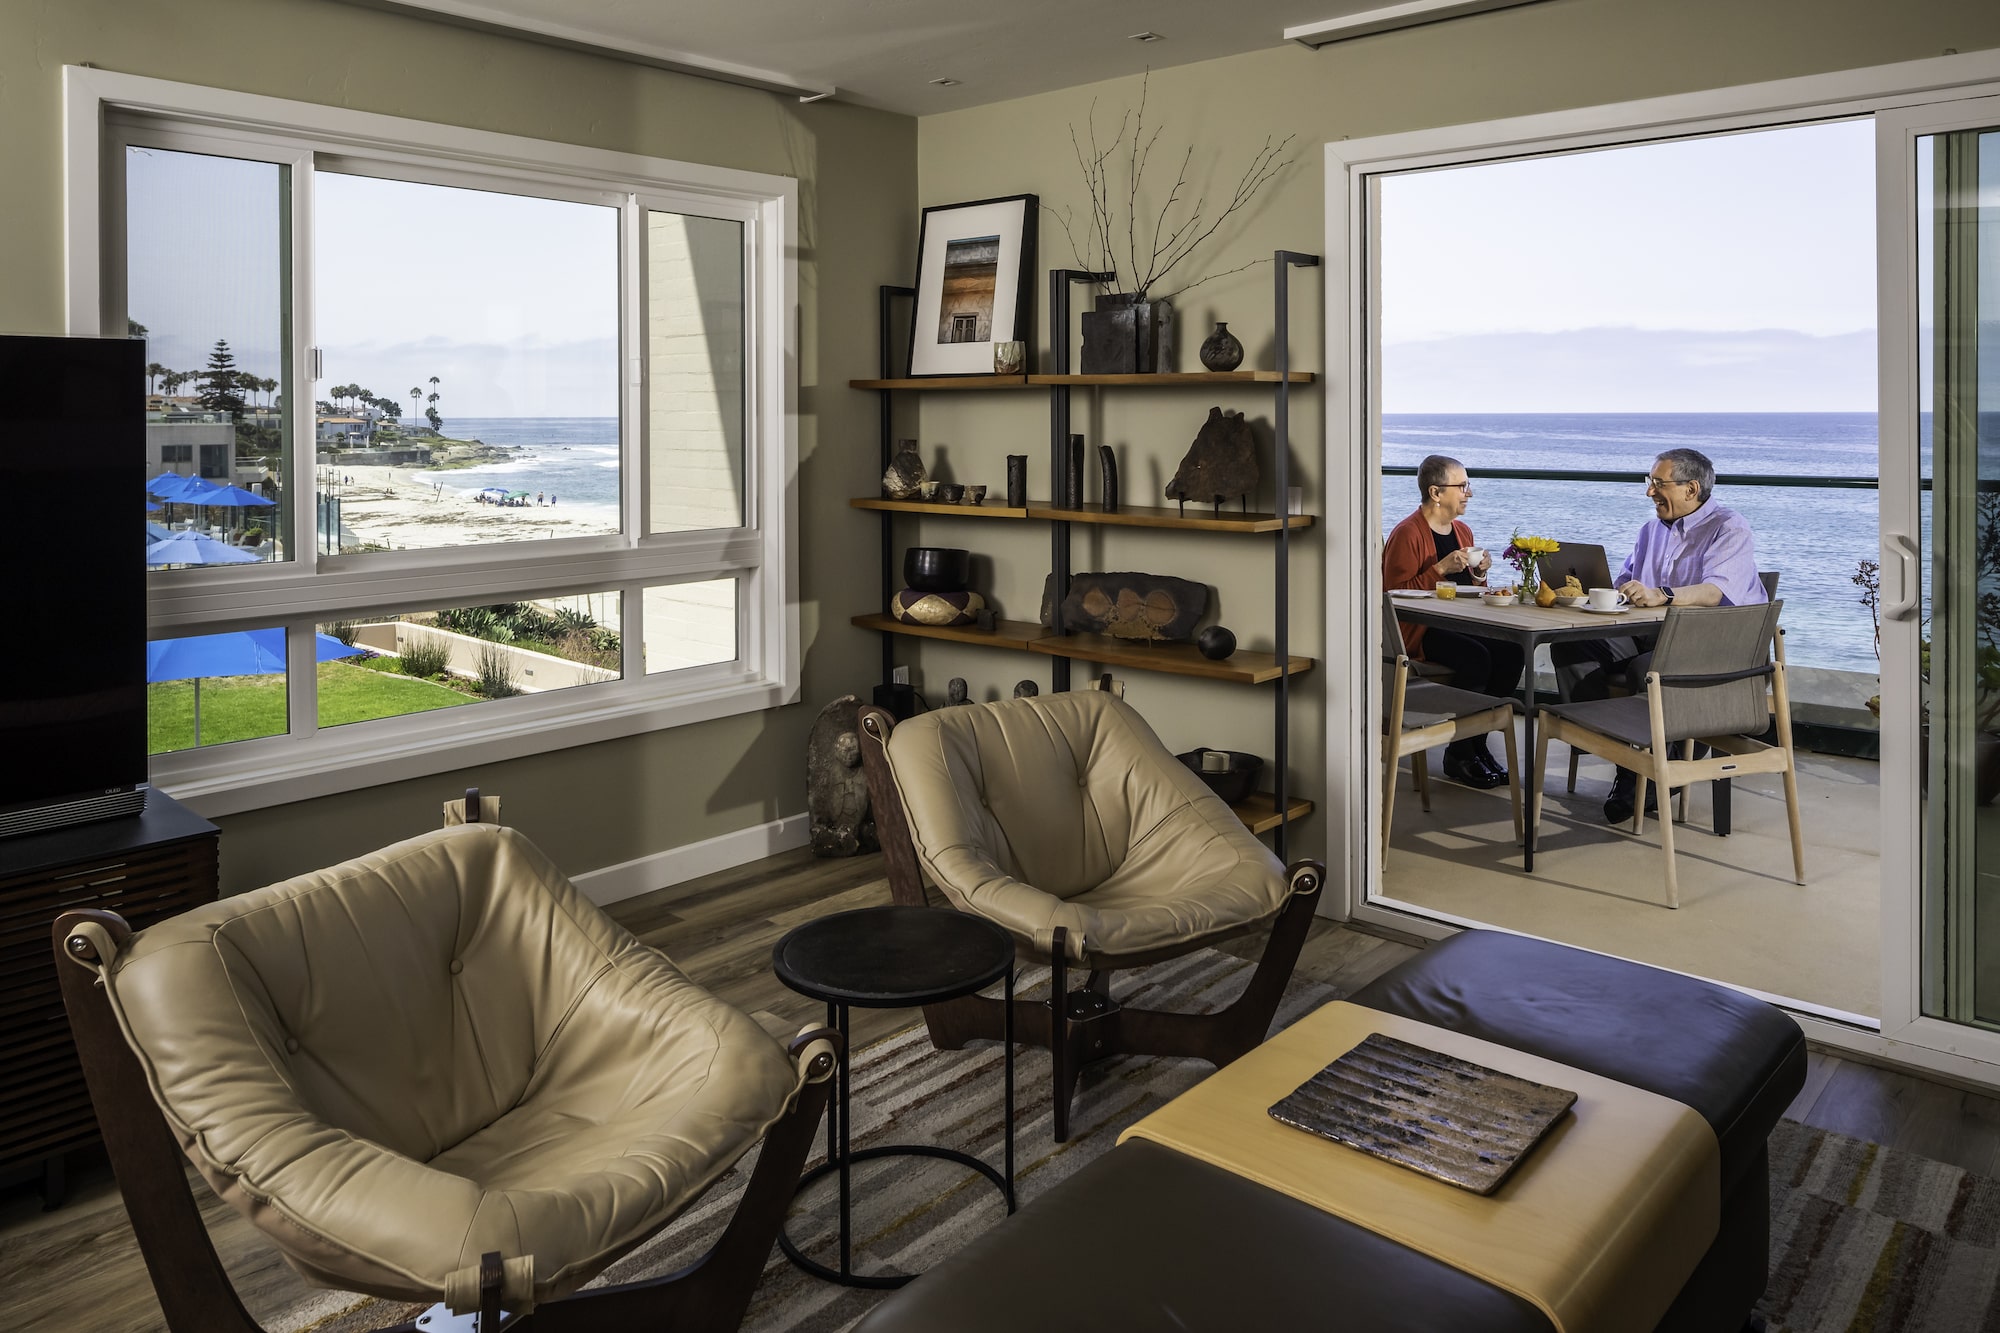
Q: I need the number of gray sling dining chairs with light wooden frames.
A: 4